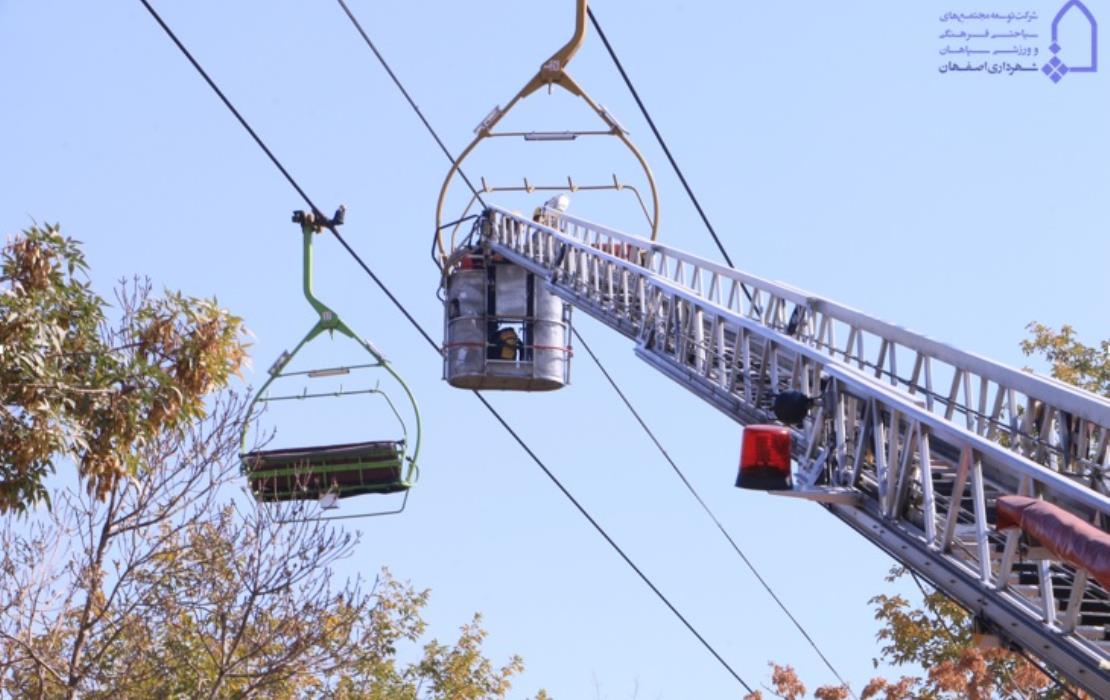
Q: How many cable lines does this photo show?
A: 3